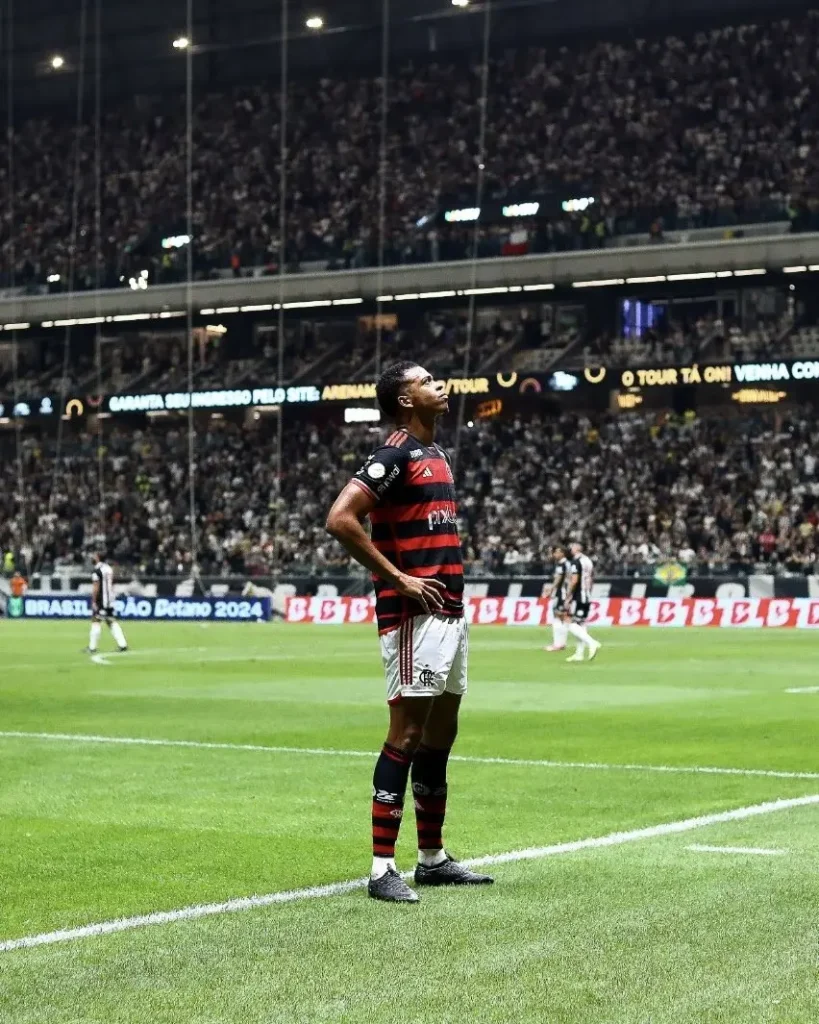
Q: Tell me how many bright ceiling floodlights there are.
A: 4